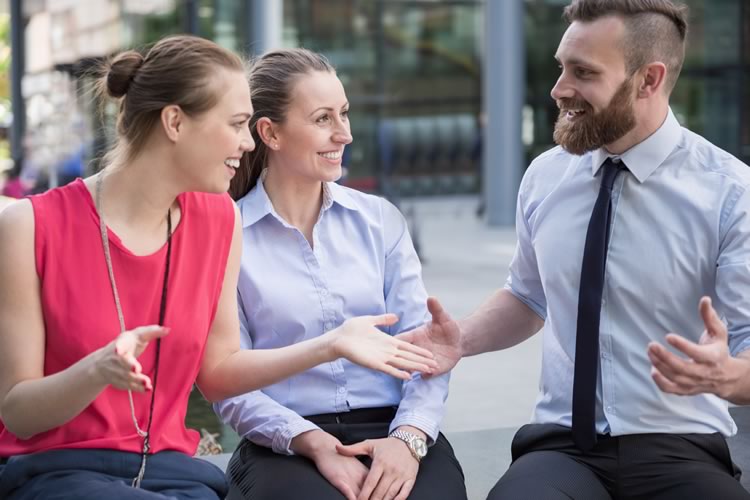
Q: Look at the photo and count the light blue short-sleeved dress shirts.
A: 1